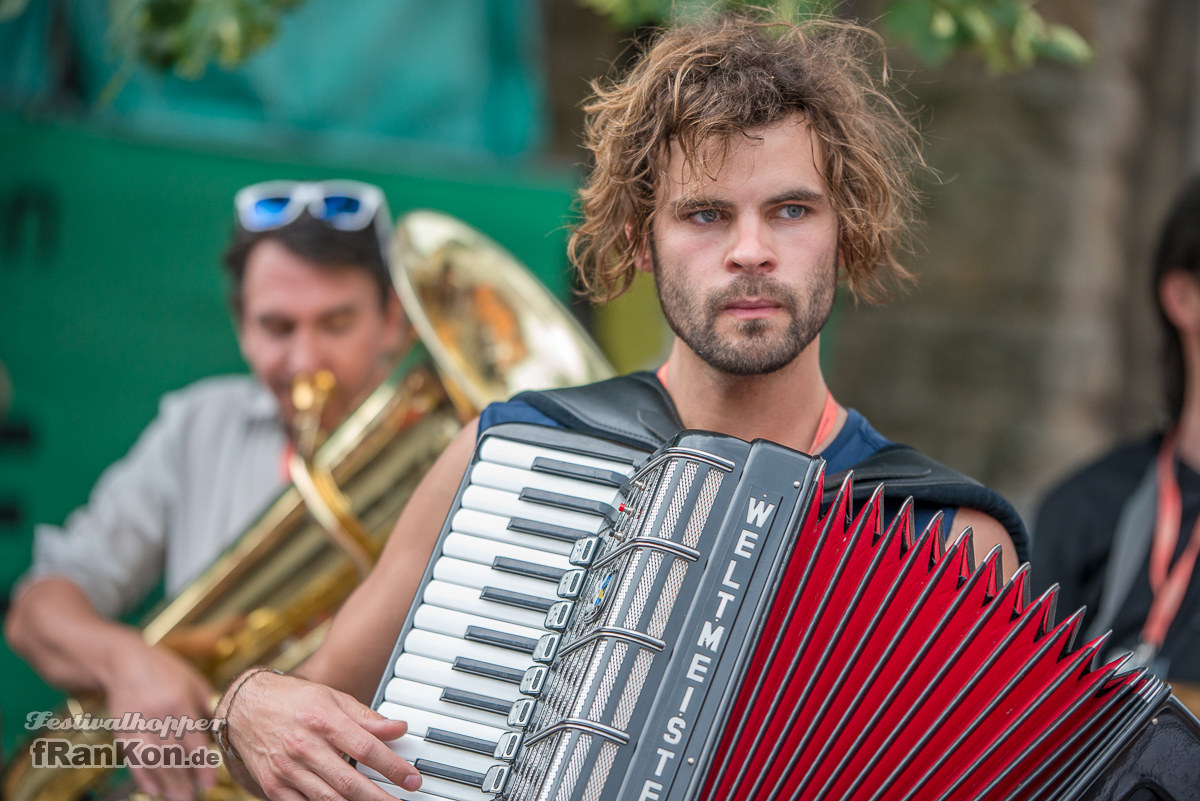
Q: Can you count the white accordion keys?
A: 15